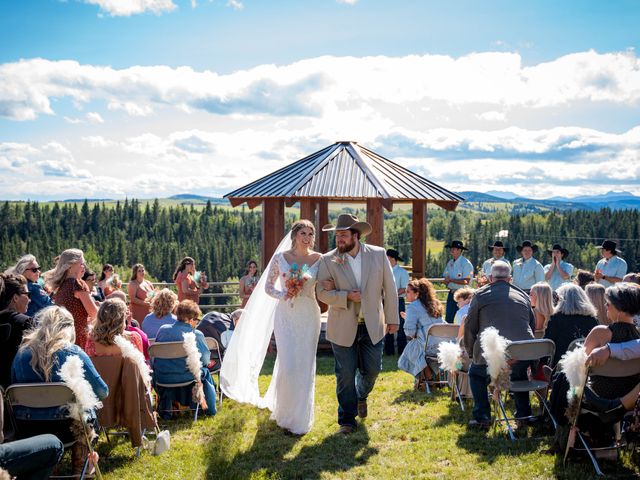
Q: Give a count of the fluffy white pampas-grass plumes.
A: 6